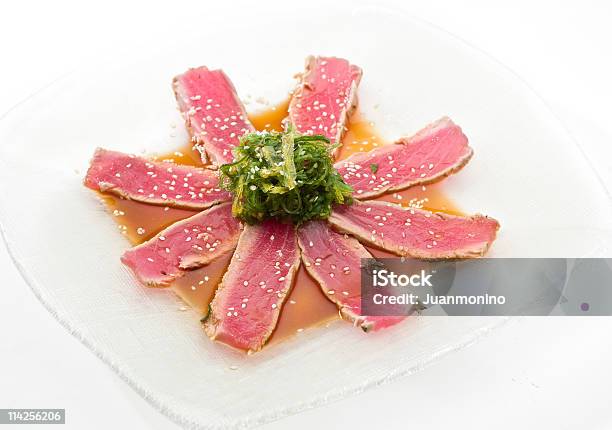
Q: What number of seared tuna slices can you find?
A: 8